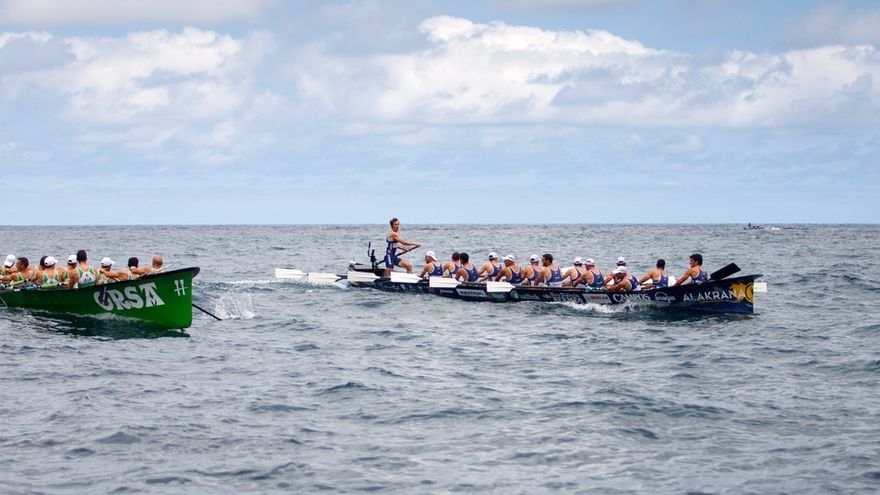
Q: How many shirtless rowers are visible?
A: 0